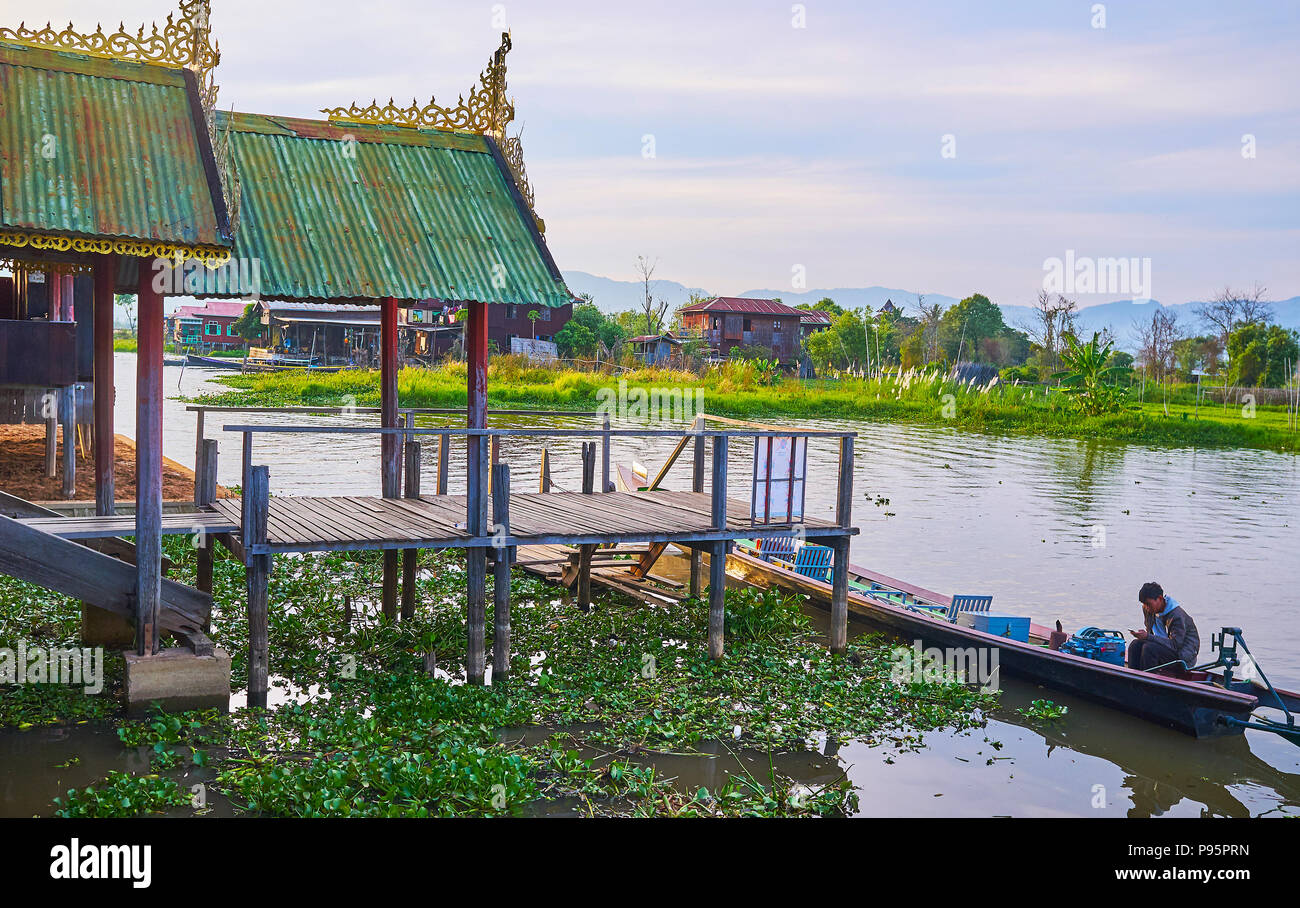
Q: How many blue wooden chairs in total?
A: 3